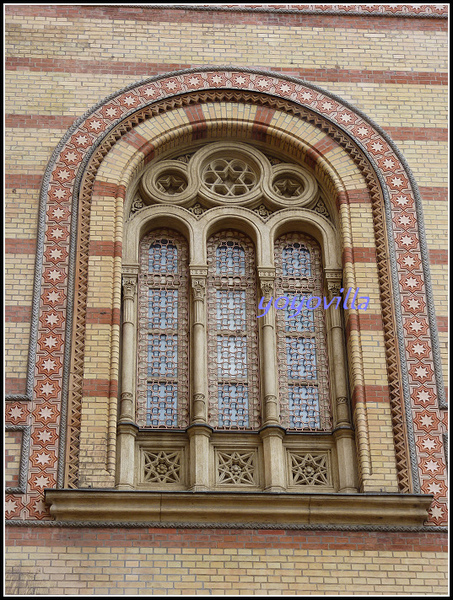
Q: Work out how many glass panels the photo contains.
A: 12